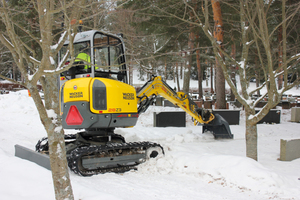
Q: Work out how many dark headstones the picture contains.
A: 3